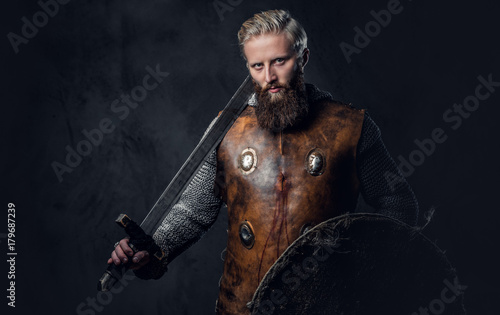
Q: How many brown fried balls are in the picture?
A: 0